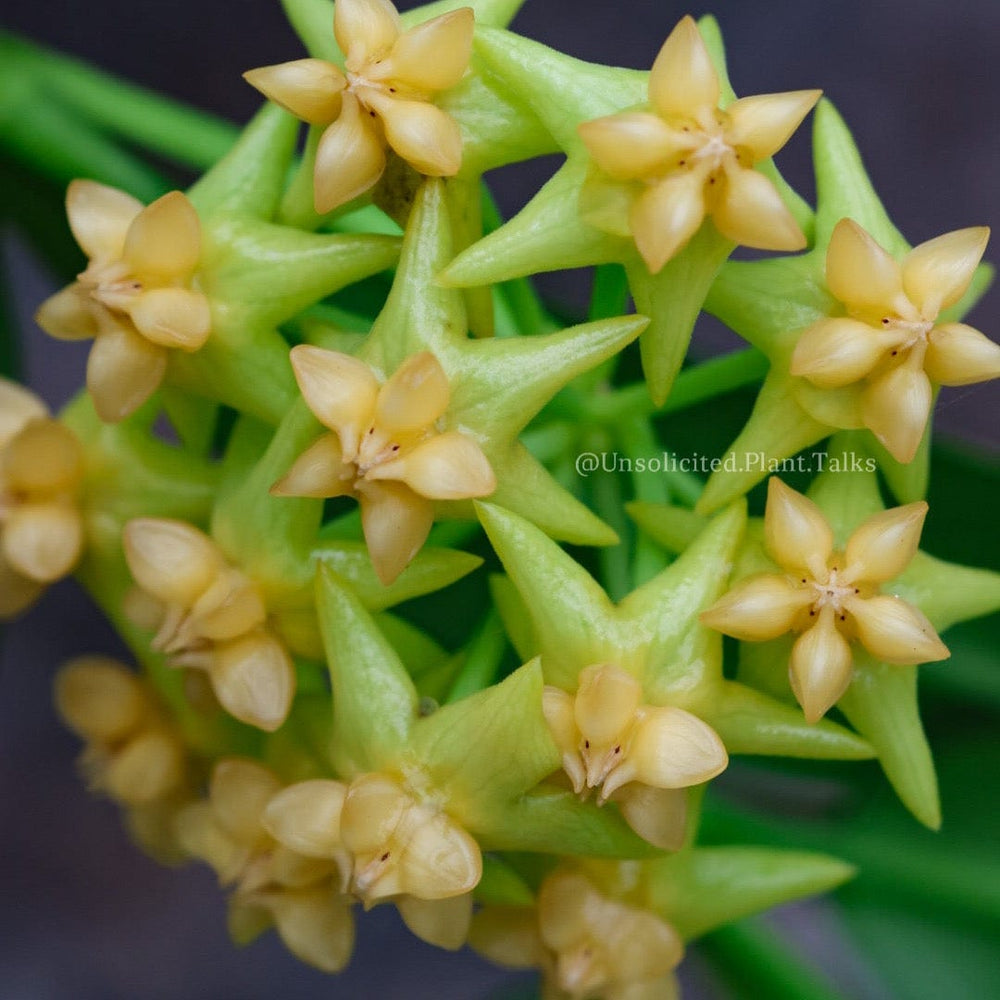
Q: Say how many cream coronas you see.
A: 13